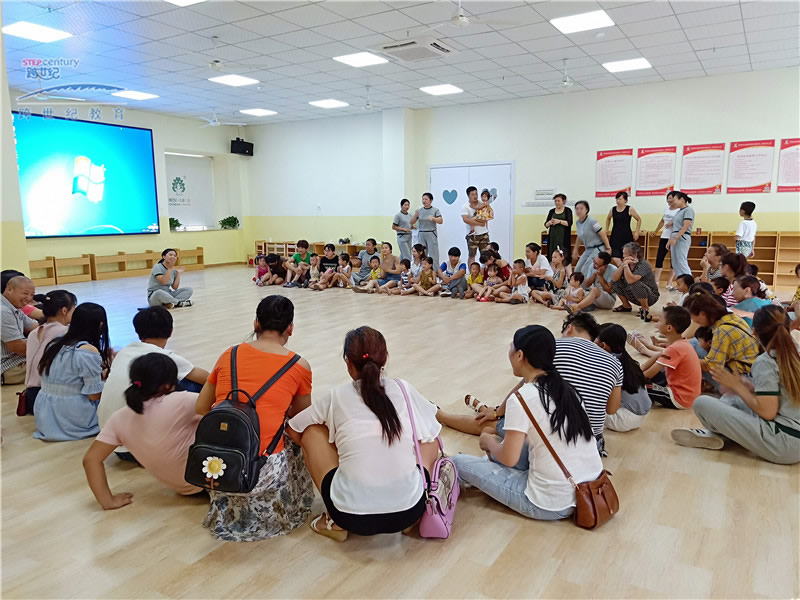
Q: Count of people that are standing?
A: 9